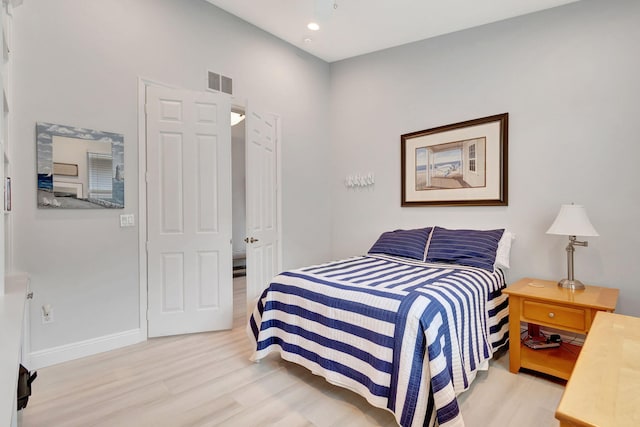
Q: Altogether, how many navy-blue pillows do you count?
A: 2